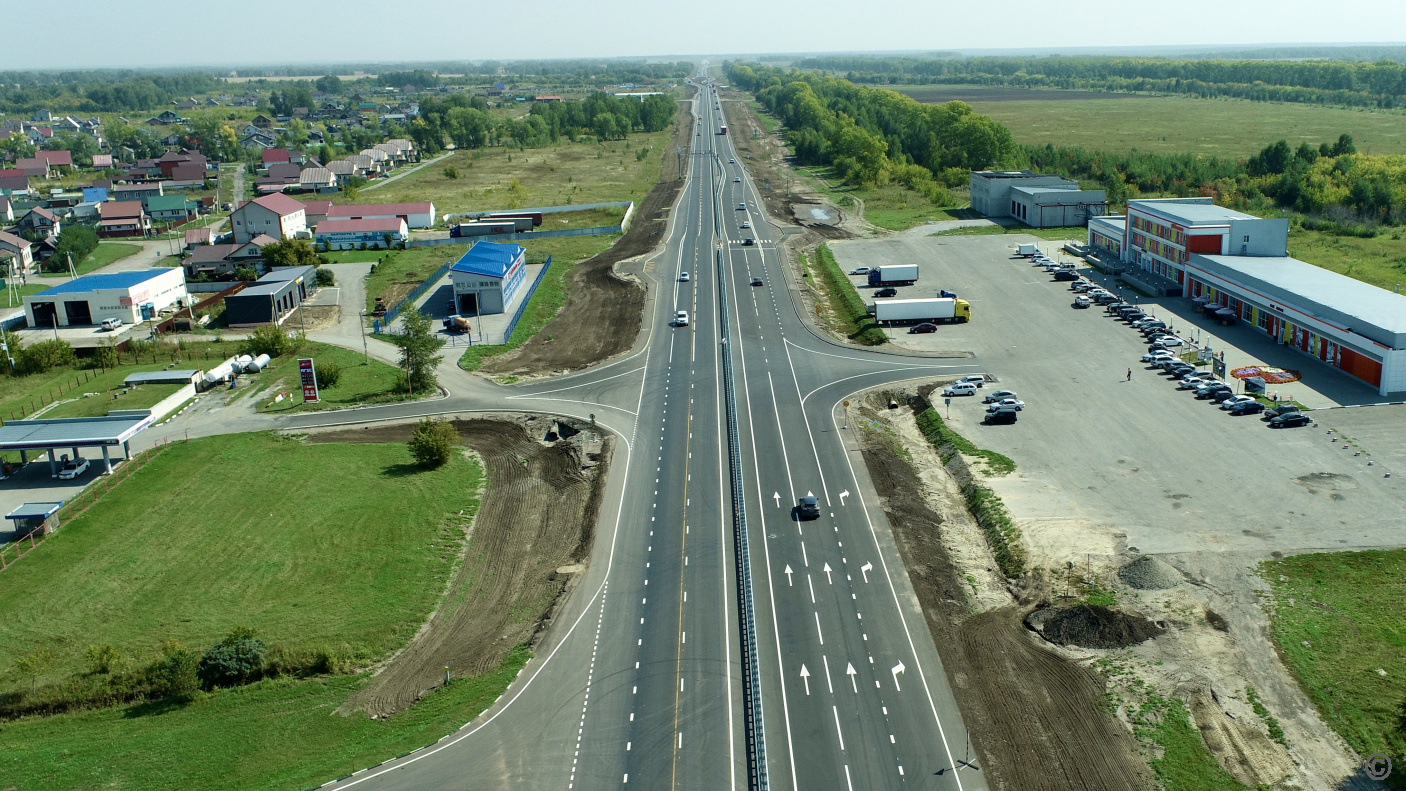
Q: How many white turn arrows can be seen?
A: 3